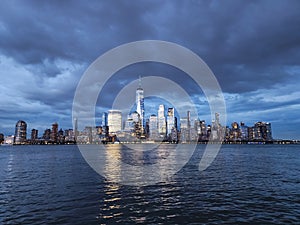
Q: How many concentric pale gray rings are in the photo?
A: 2